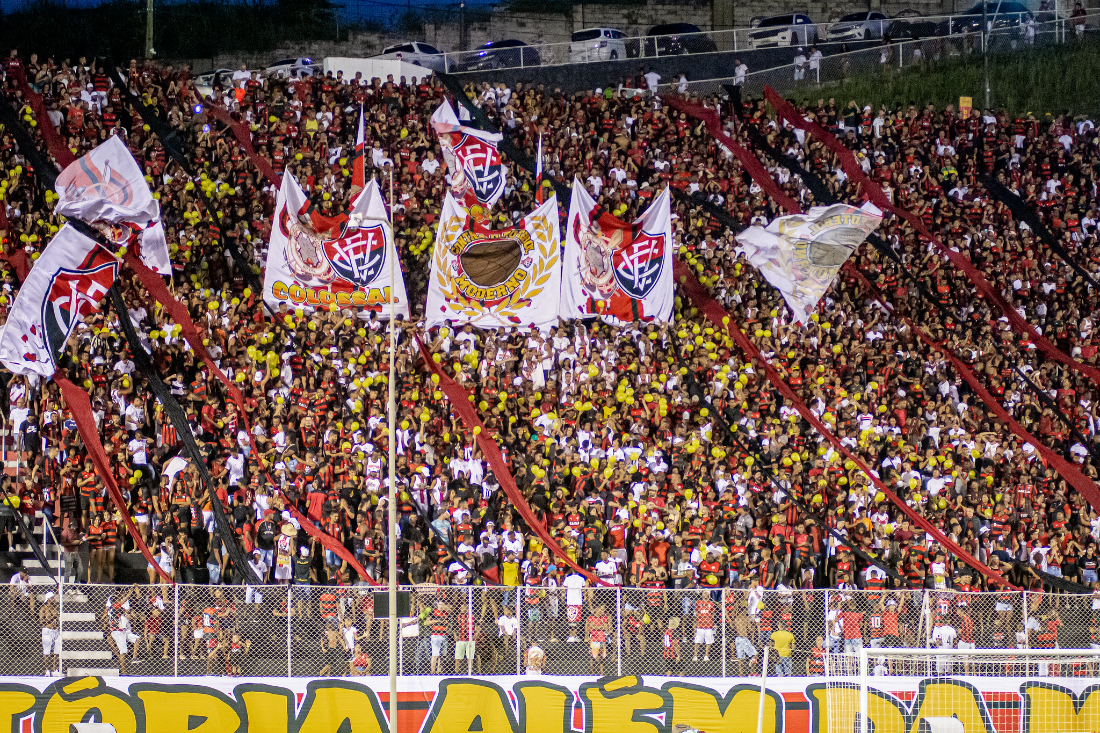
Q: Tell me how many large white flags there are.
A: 7